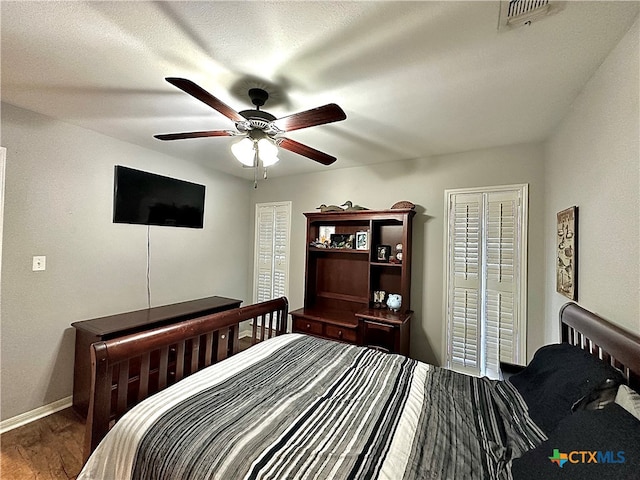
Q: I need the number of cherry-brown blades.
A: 4